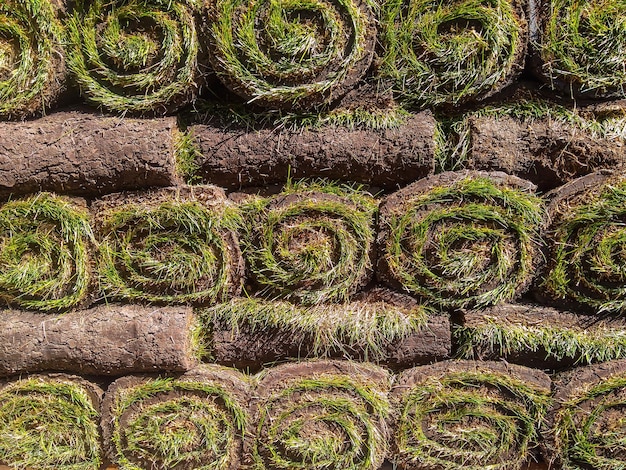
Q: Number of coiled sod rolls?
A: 15